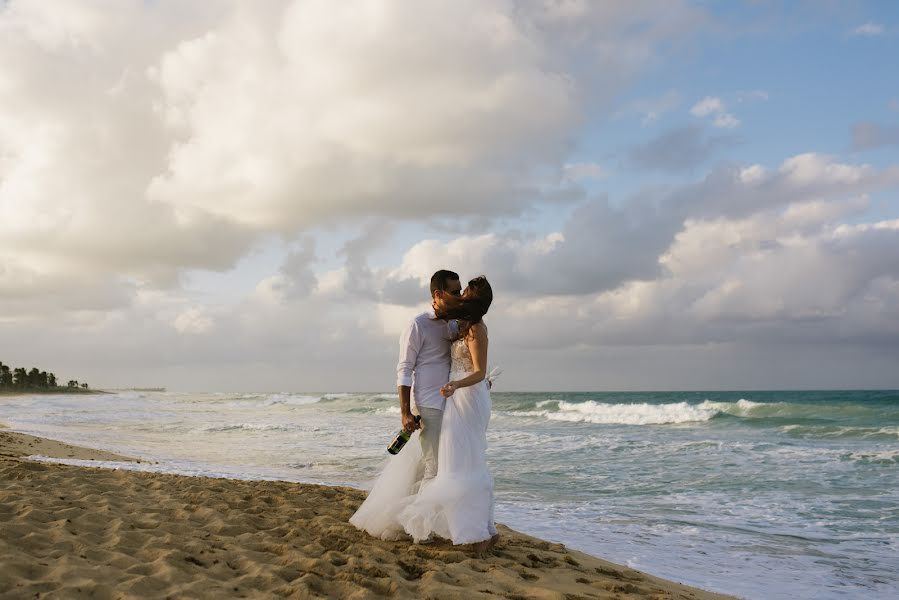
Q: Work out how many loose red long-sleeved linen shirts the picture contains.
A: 0